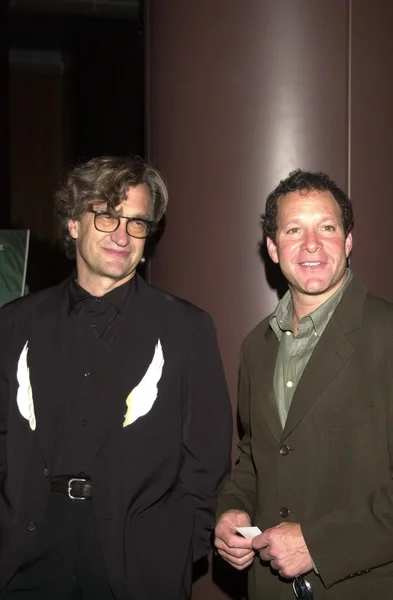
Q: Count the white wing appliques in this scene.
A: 2